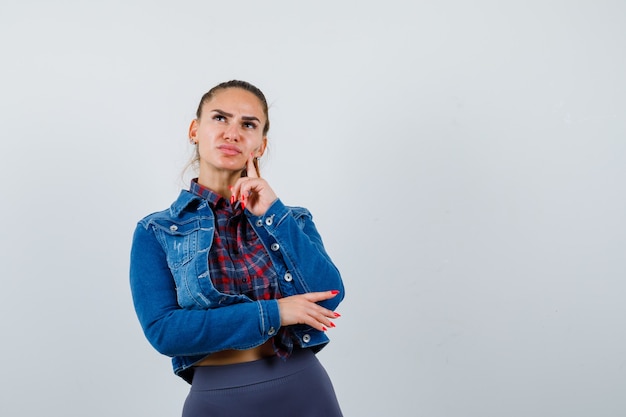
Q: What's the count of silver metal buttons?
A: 7